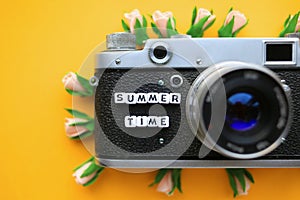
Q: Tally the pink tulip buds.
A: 10